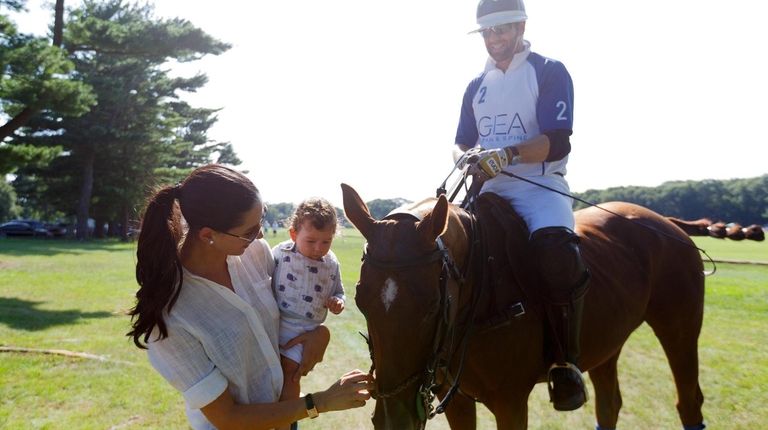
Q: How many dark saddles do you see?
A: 1